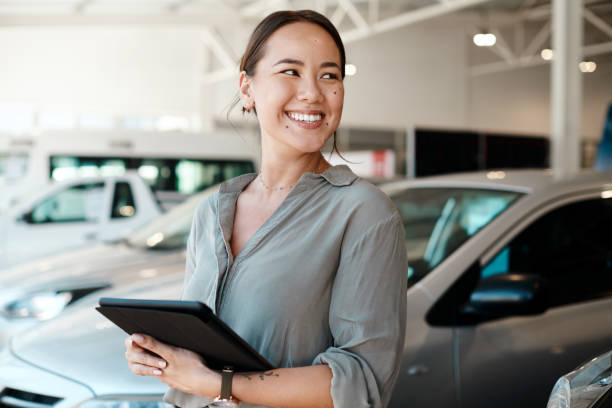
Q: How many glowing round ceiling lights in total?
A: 4